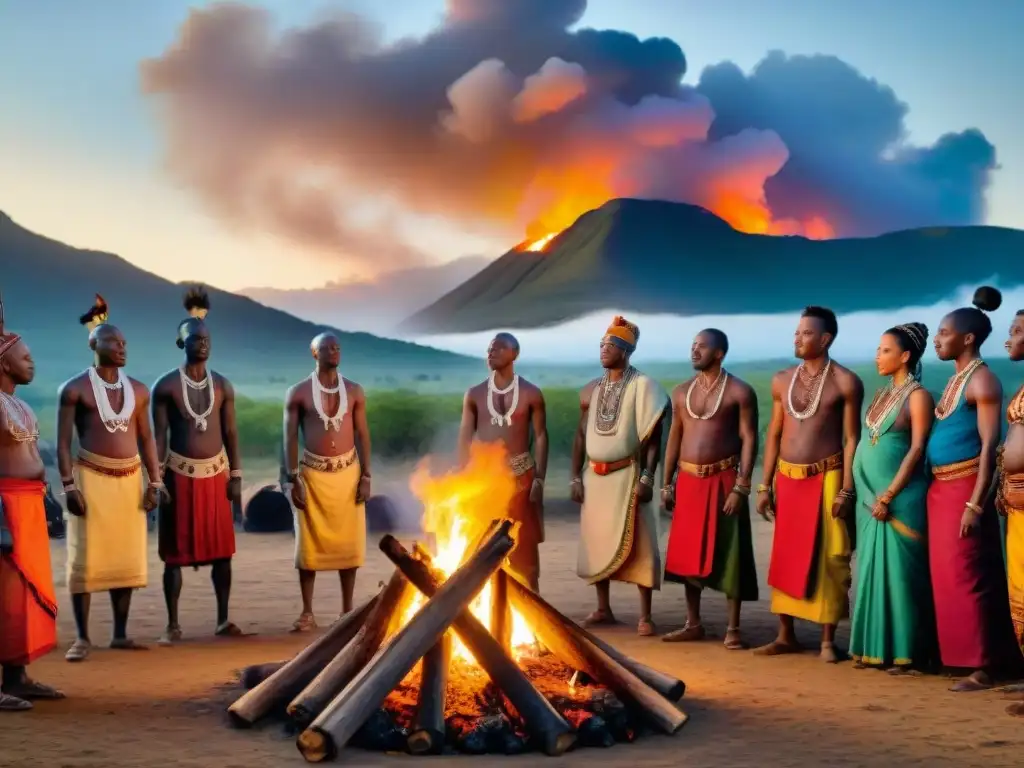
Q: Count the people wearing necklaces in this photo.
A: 11